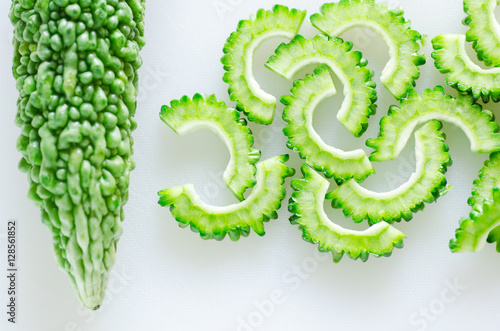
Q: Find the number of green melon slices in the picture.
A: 13